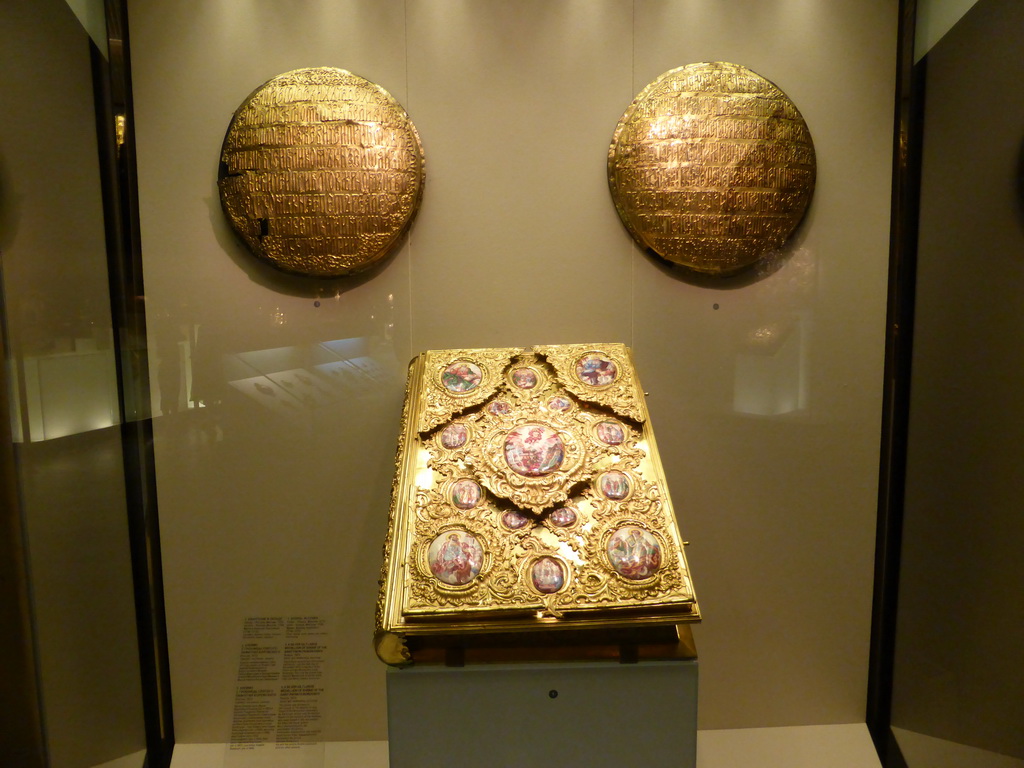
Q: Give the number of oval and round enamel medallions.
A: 15